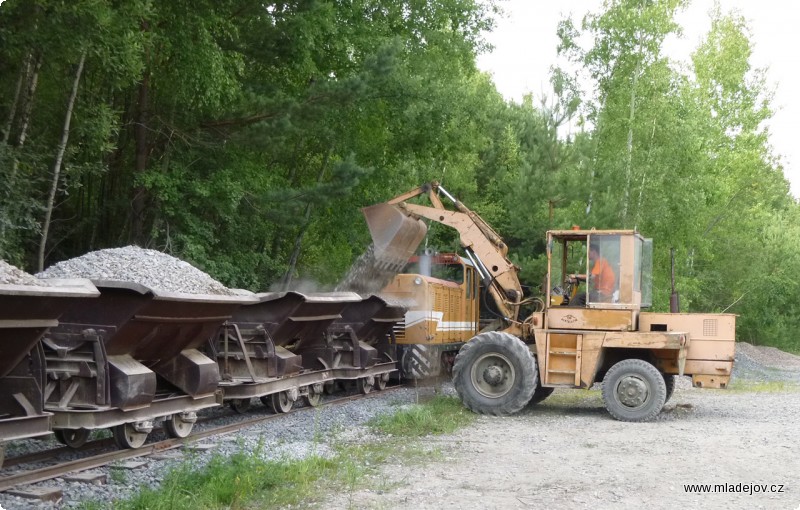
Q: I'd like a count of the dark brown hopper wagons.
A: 4